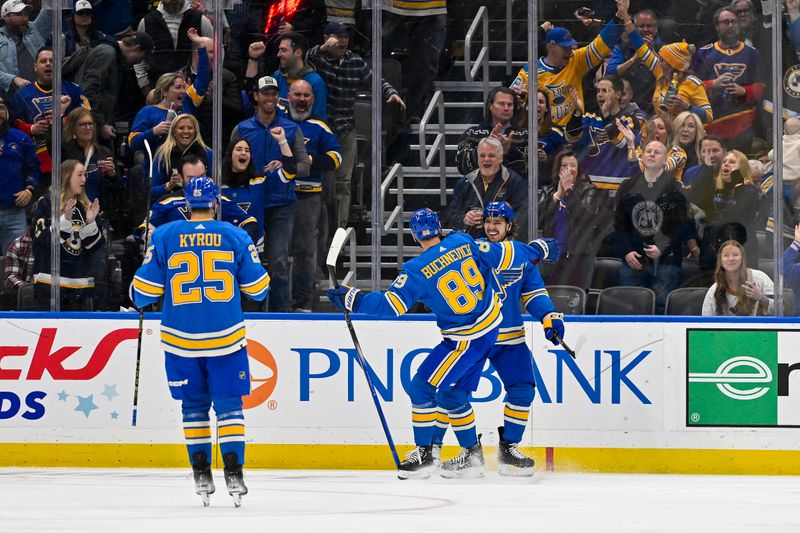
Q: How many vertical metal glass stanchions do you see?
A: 5